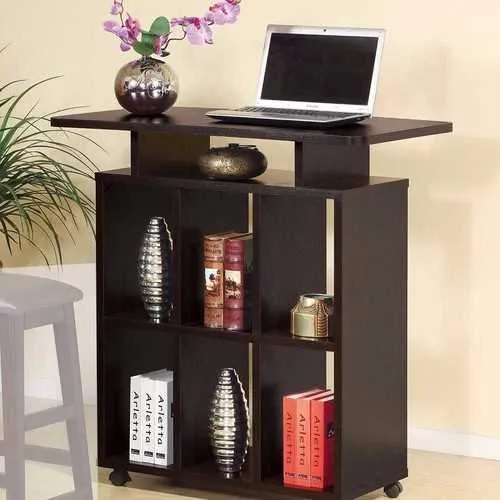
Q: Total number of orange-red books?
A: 3